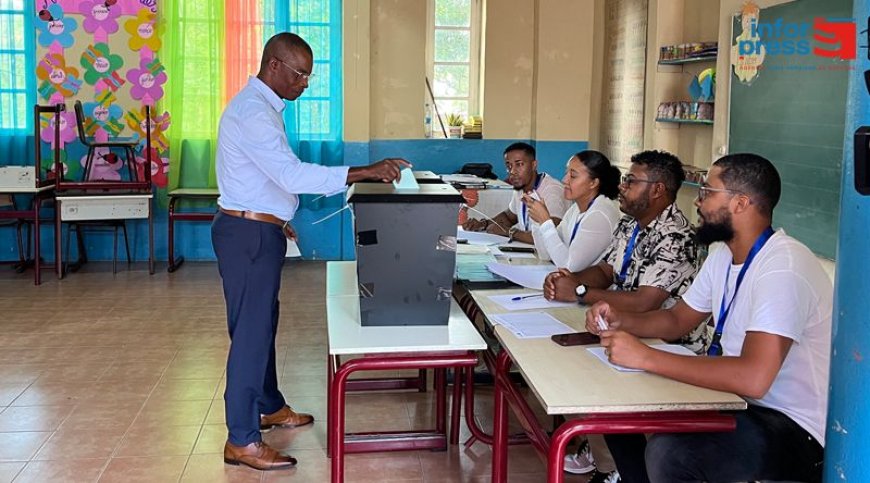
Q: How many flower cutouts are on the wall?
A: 12